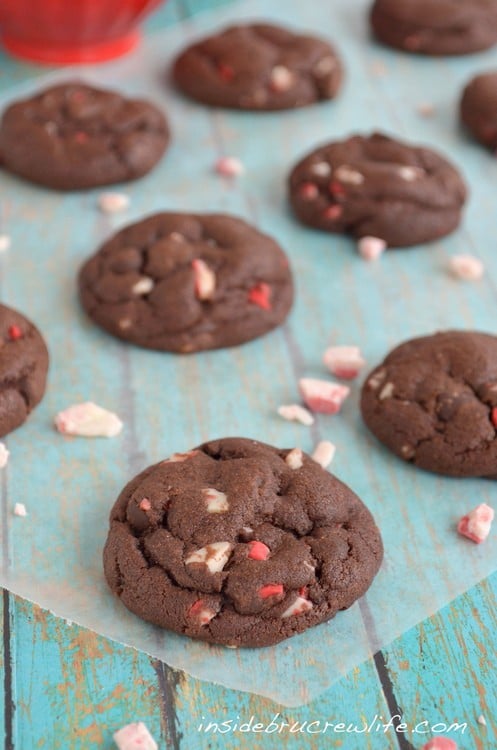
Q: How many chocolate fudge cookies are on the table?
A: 9